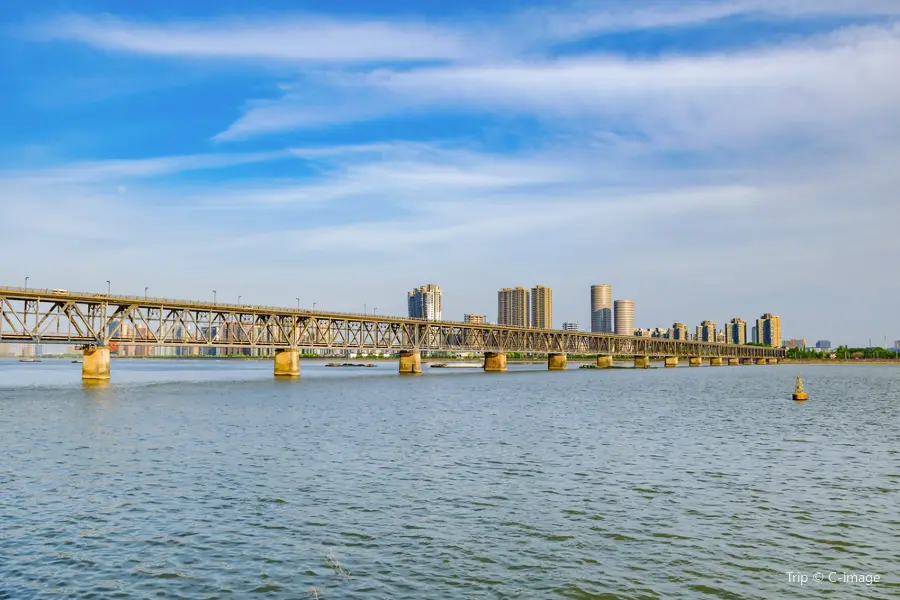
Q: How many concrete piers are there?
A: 14